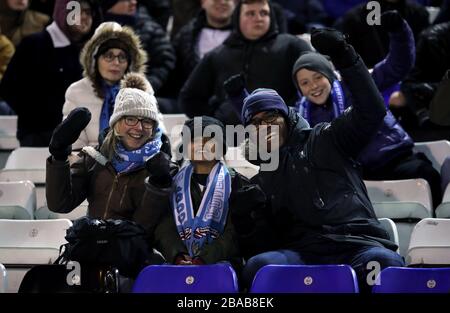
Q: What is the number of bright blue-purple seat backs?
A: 3